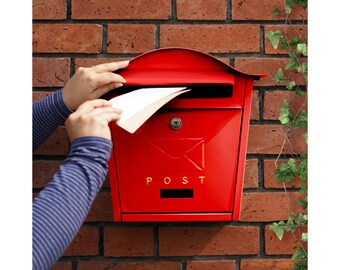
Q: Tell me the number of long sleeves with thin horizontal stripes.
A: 2